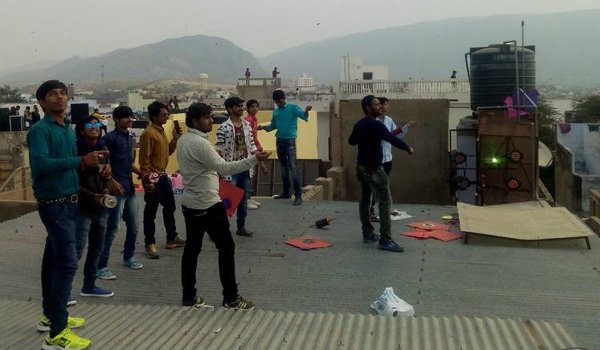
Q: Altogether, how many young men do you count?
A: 10